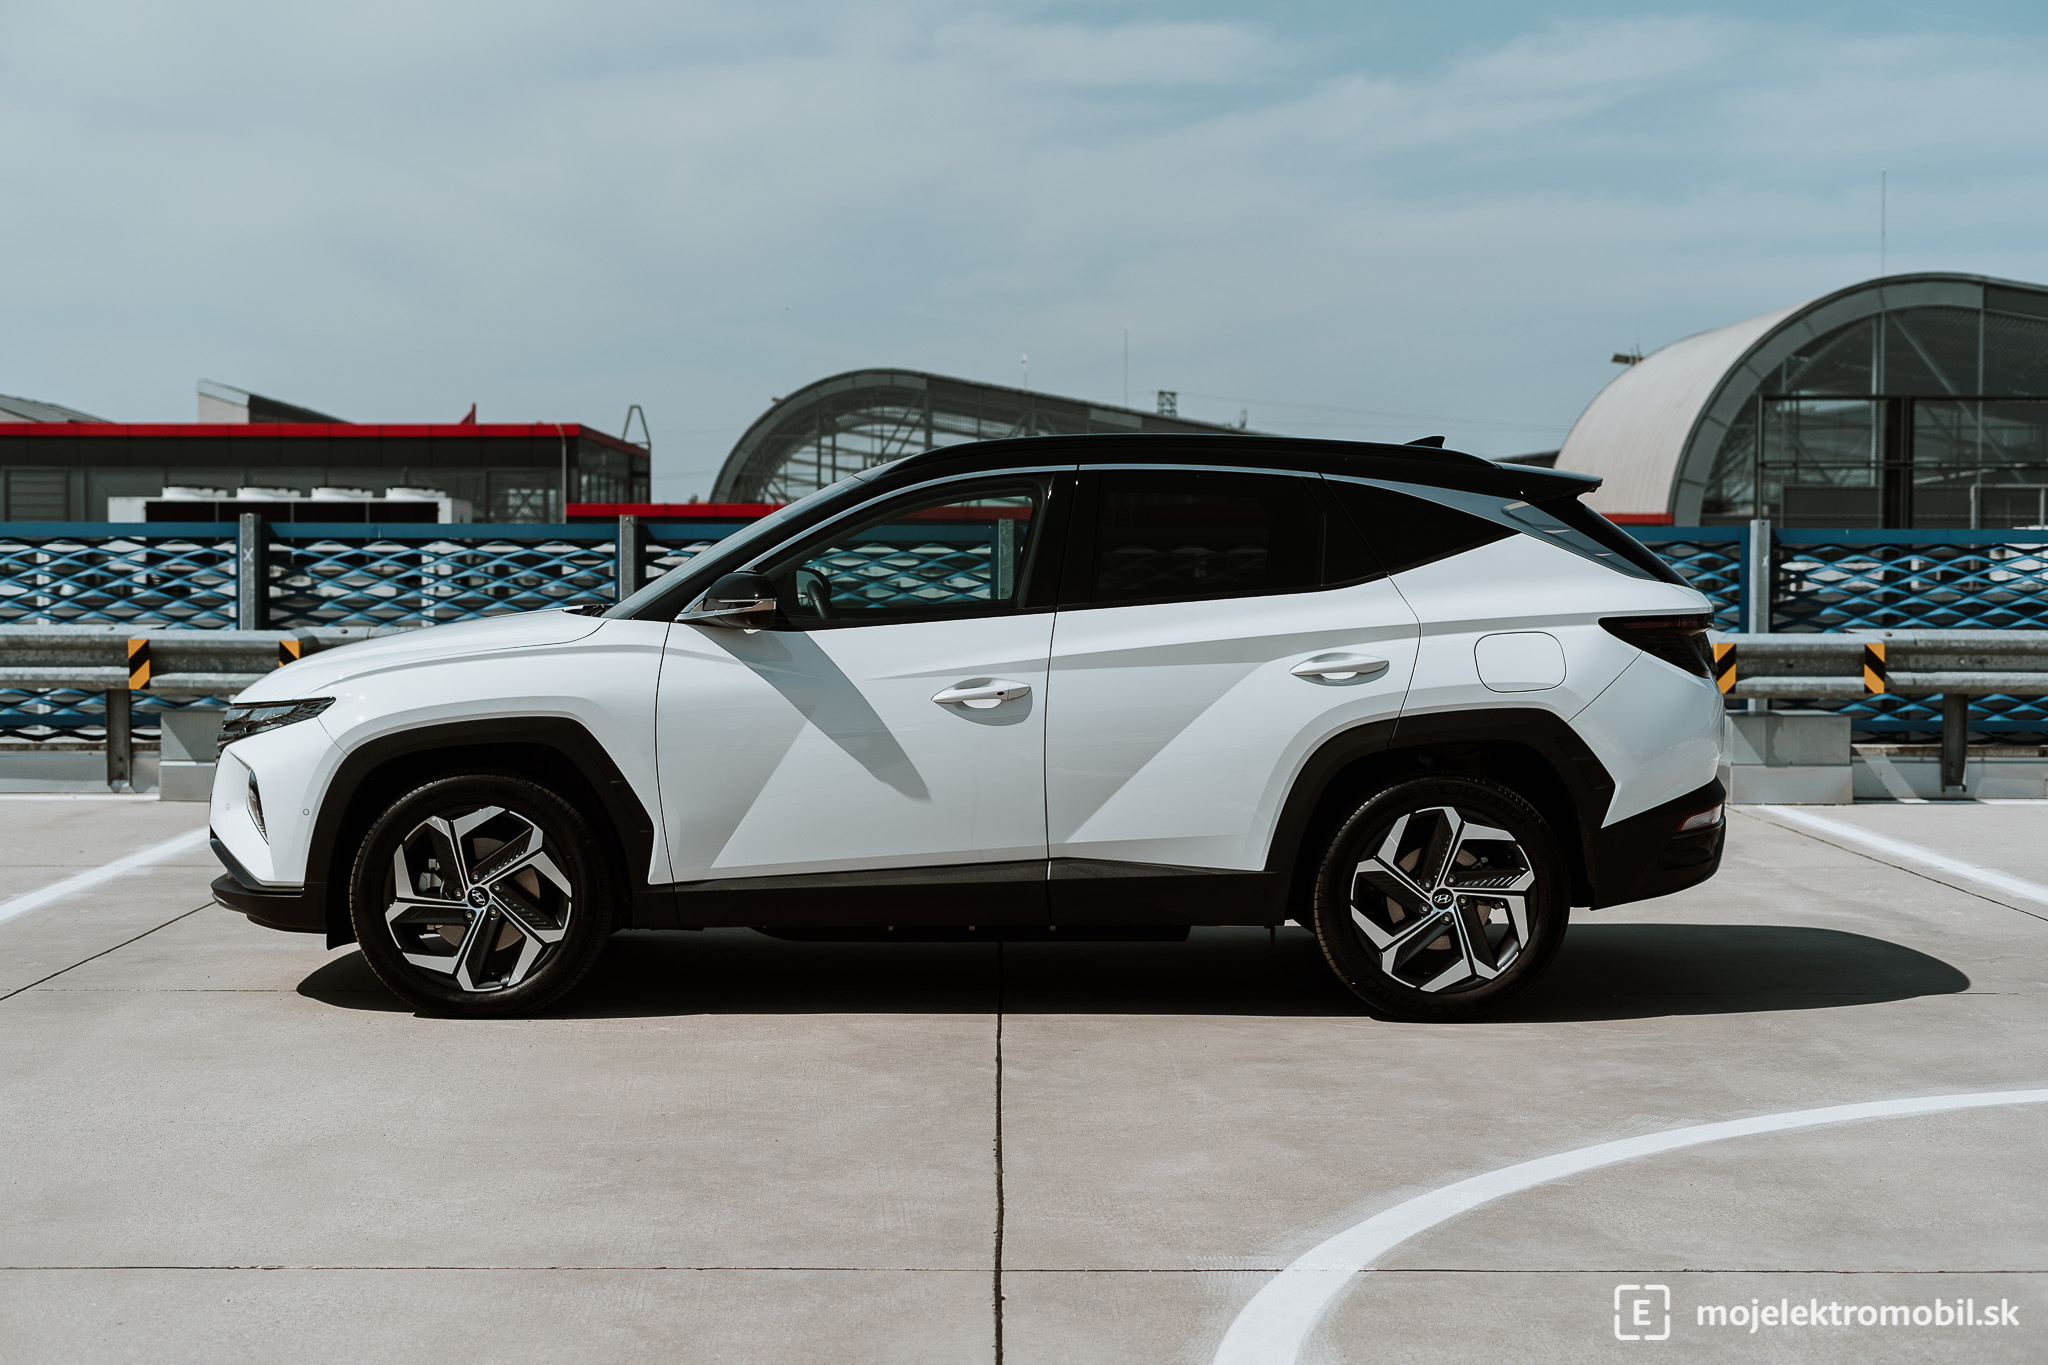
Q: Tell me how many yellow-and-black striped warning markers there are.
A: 4